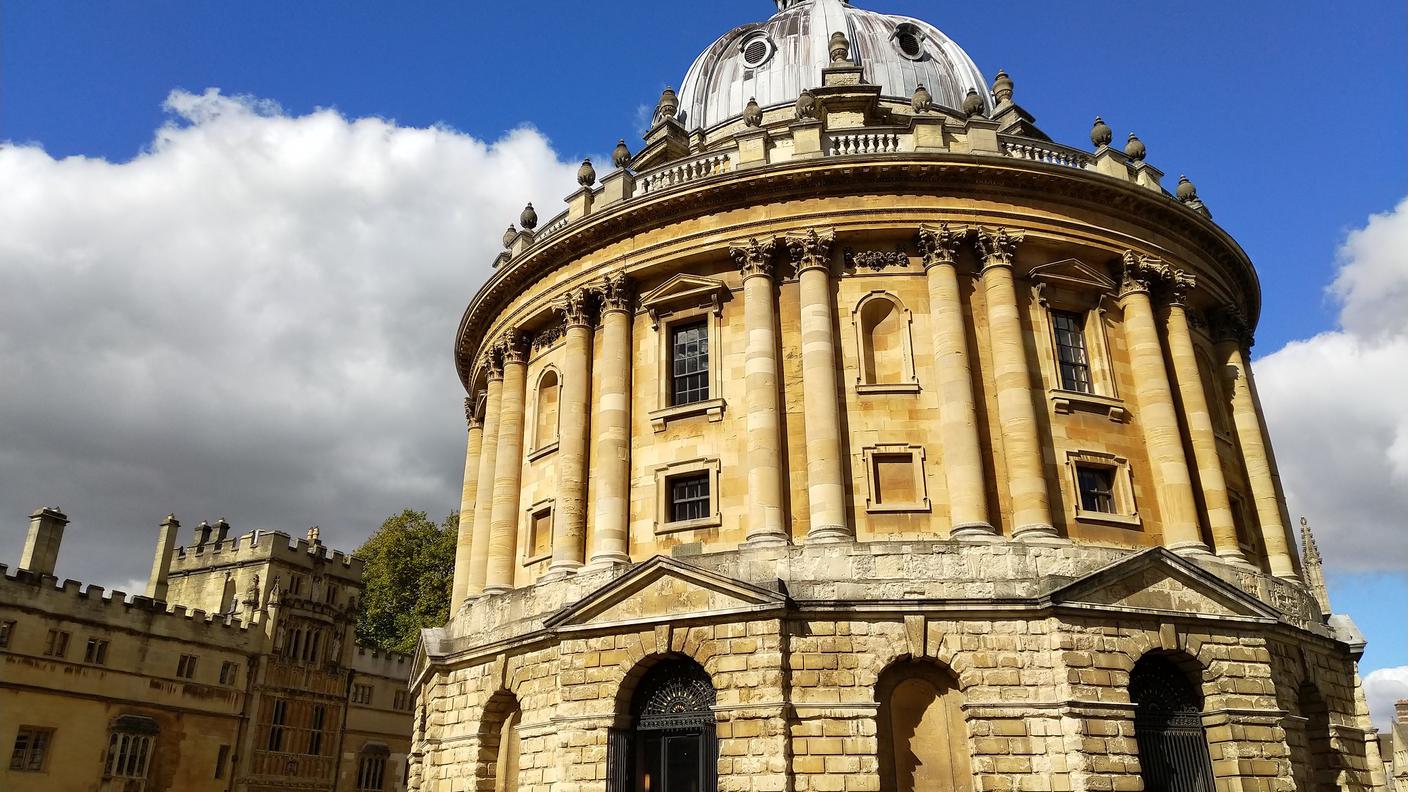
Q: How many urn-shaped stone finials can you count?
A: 14